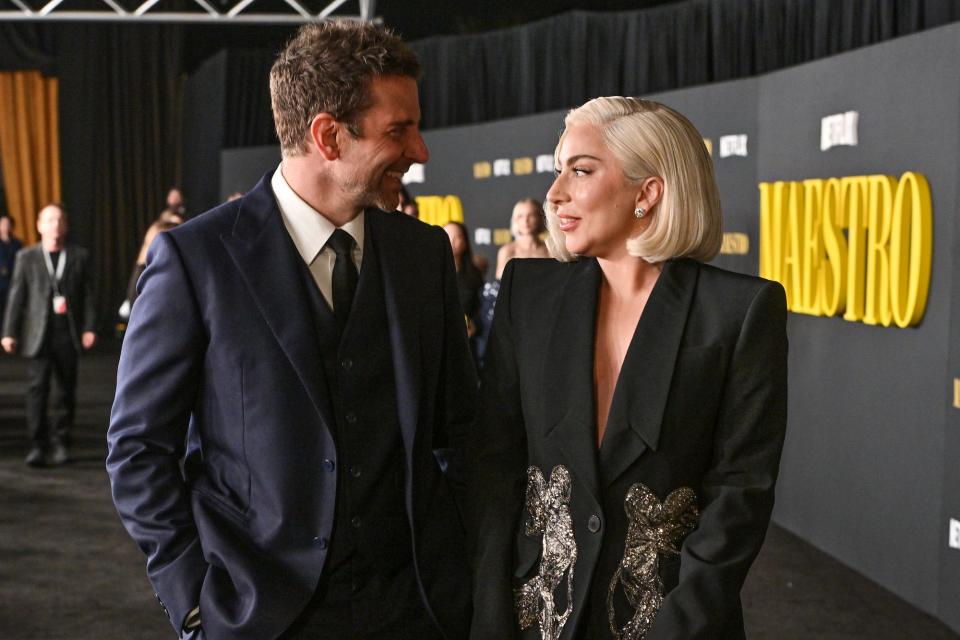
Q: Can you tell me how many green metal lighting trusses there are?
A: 0